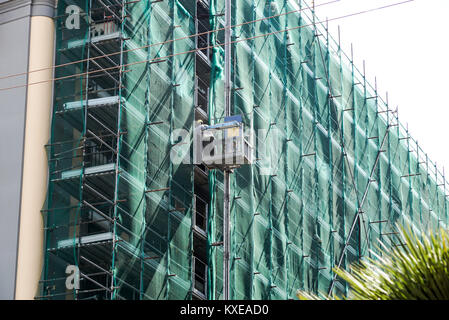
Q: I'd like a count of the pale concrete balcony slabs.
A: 4